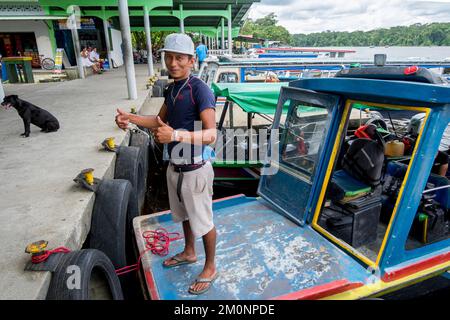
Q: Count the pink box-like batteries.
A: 0